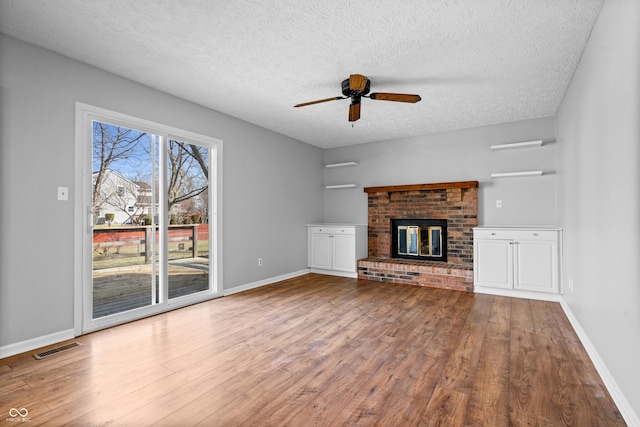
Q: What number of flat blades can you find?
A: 4